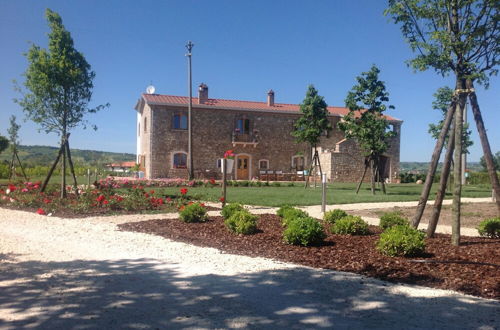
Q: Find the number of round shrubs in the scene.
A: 11